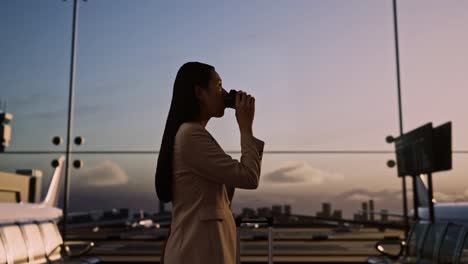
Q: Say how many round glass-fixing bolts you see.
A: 6